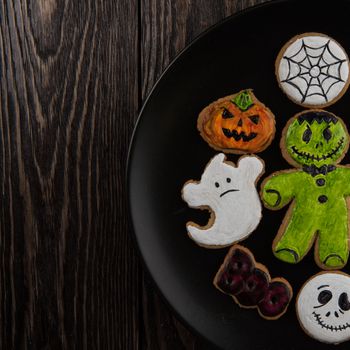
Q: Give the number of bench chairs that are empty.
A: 0